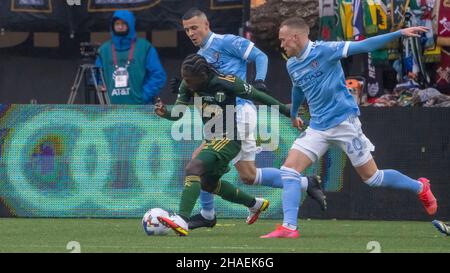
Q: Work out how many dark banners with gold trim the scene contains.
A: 3